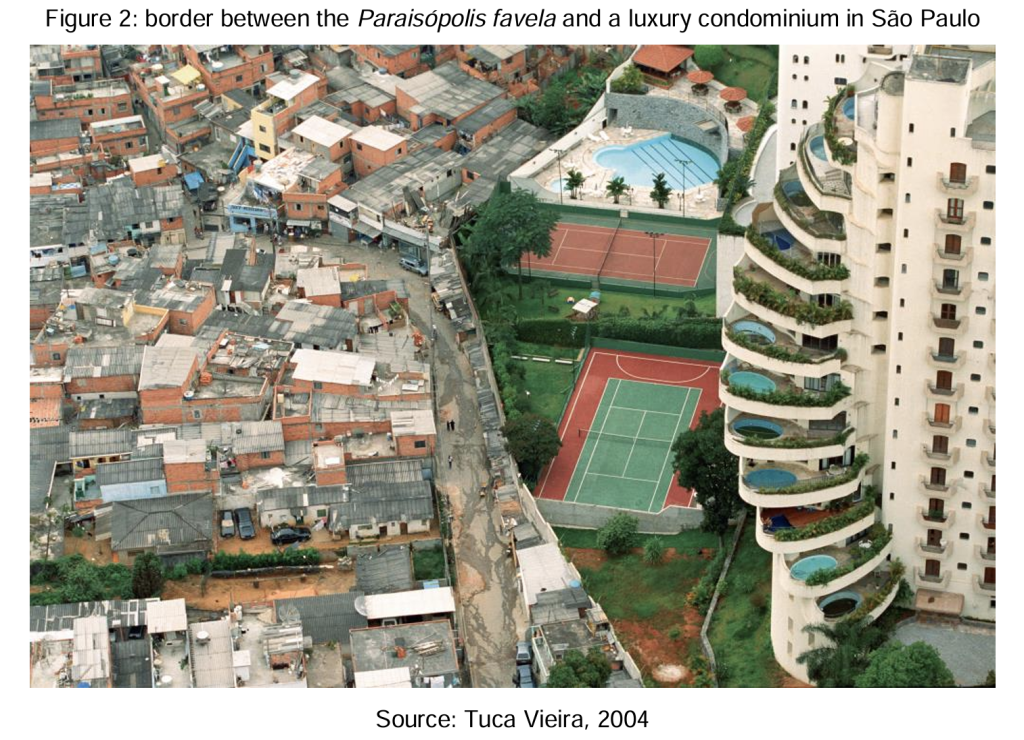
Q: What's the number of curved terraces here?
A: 12